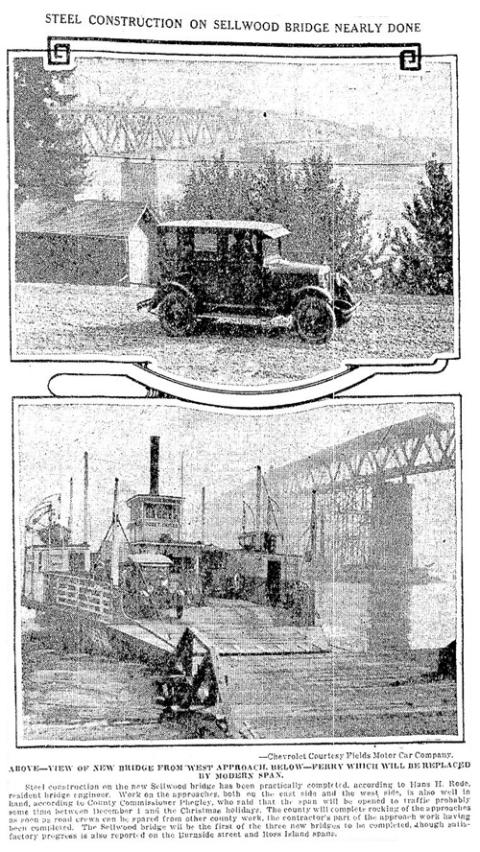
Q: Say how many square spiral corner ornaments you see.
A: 2